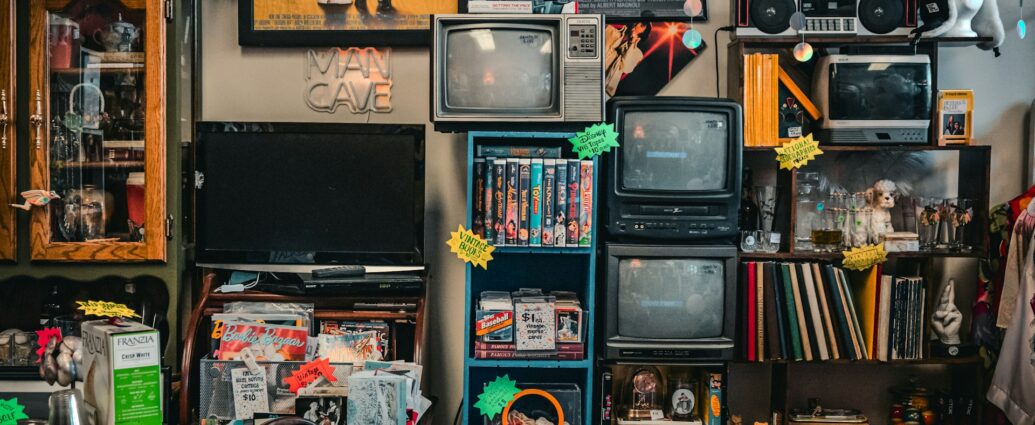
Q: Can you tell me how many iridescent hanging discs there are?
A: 5